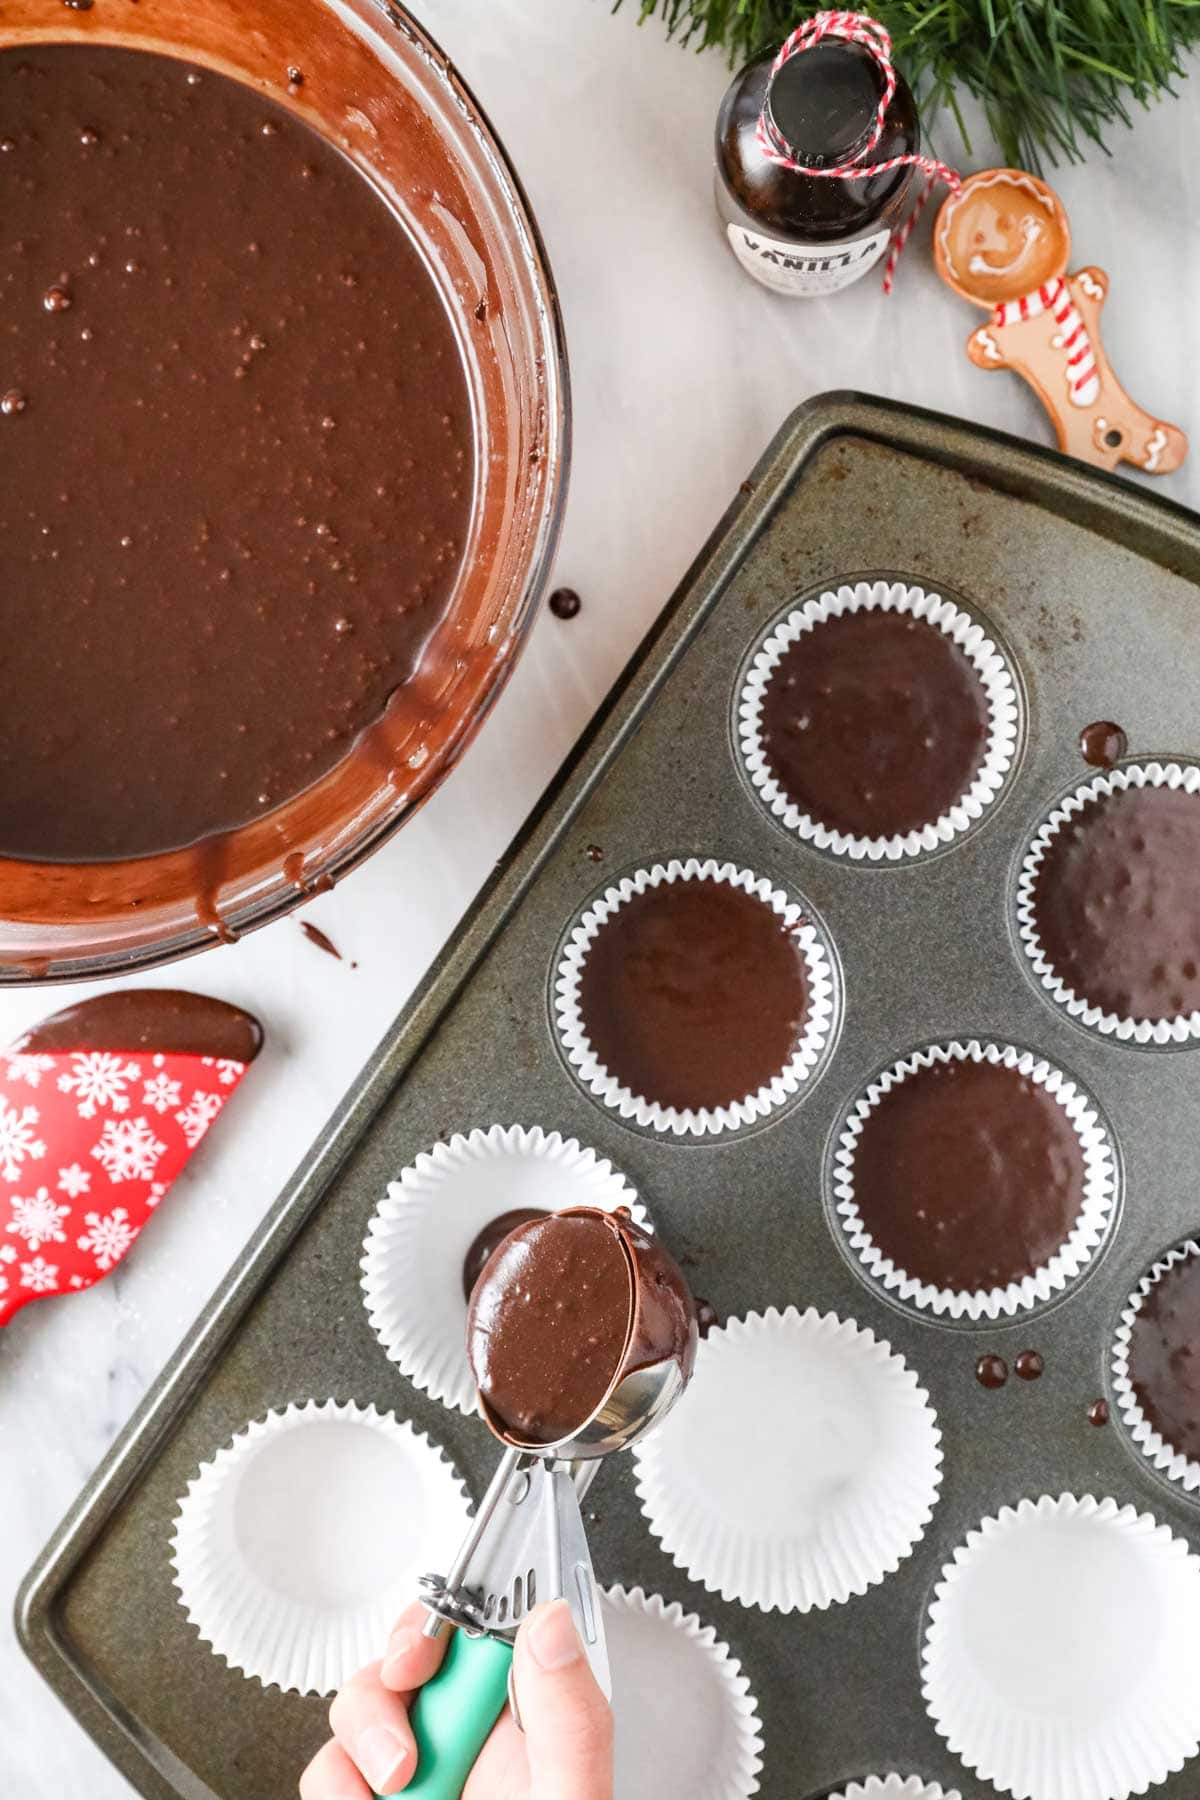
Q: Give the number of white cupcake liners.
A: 11